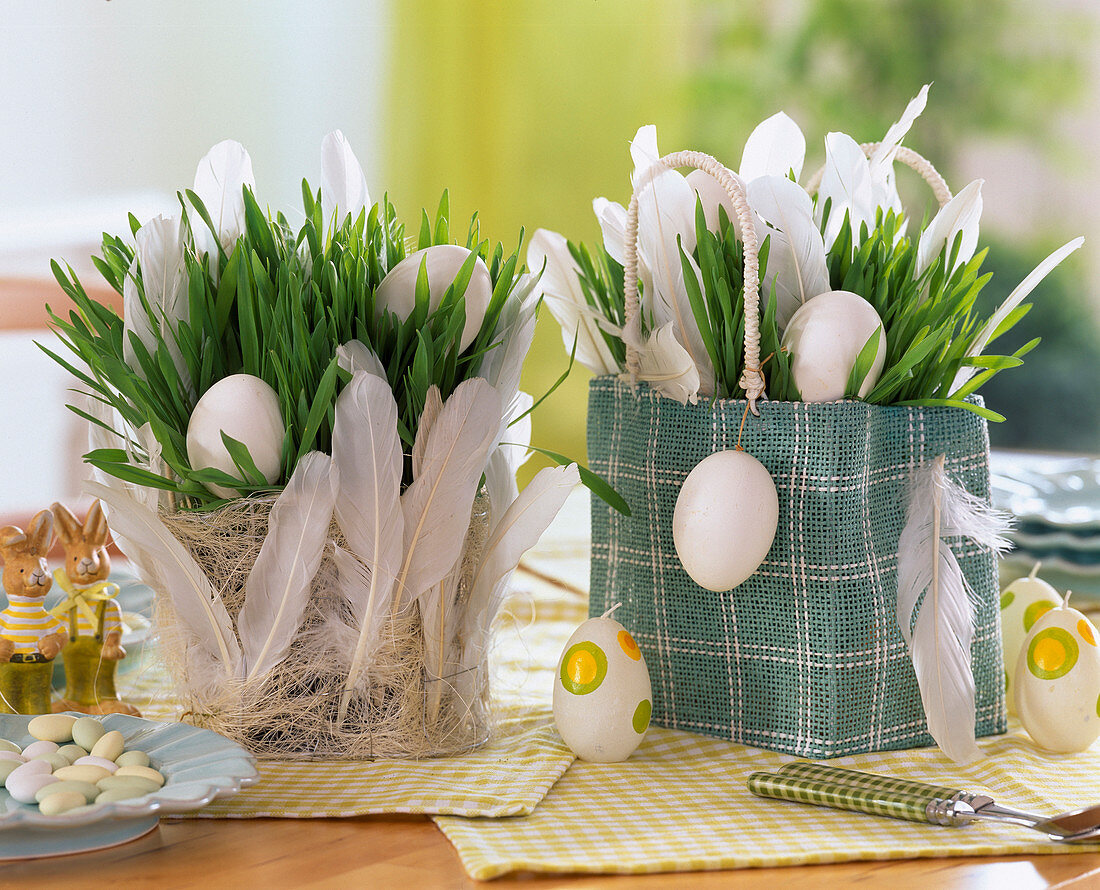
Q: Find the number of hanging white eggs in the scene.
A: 1